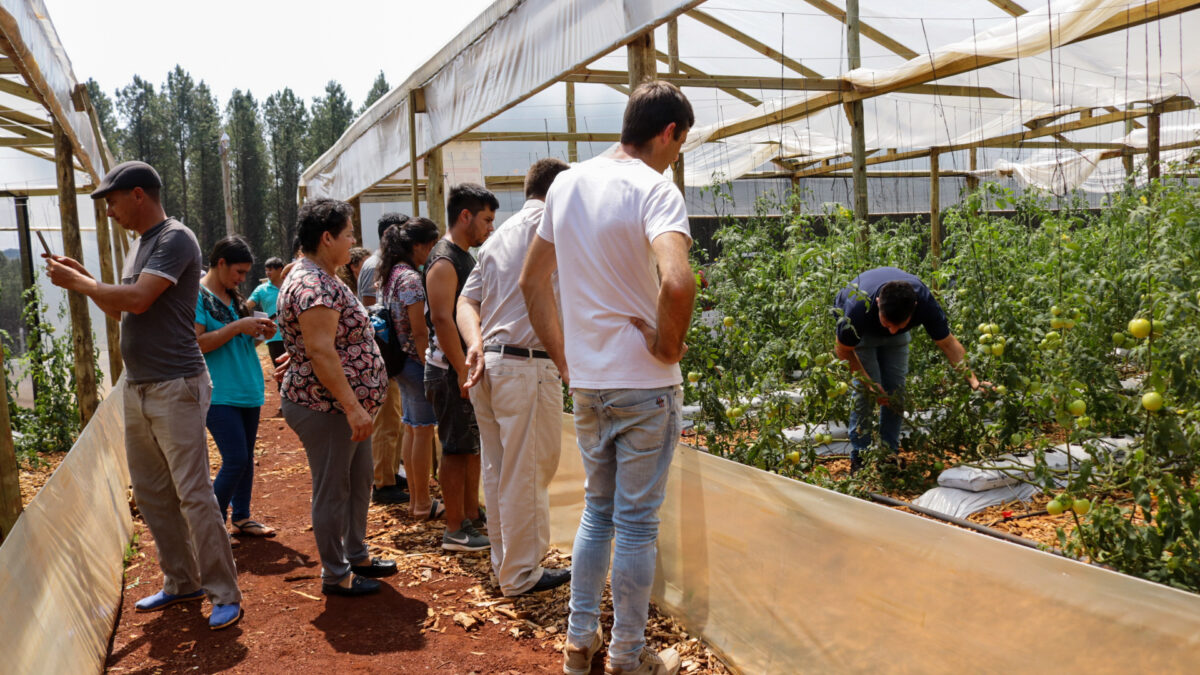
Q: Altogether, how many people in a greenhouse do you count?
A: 1